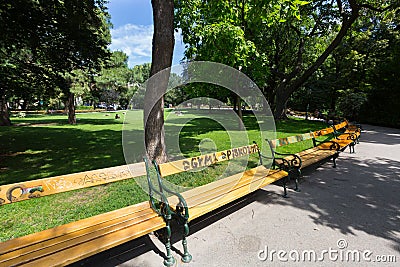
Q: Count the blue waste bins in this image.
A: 0